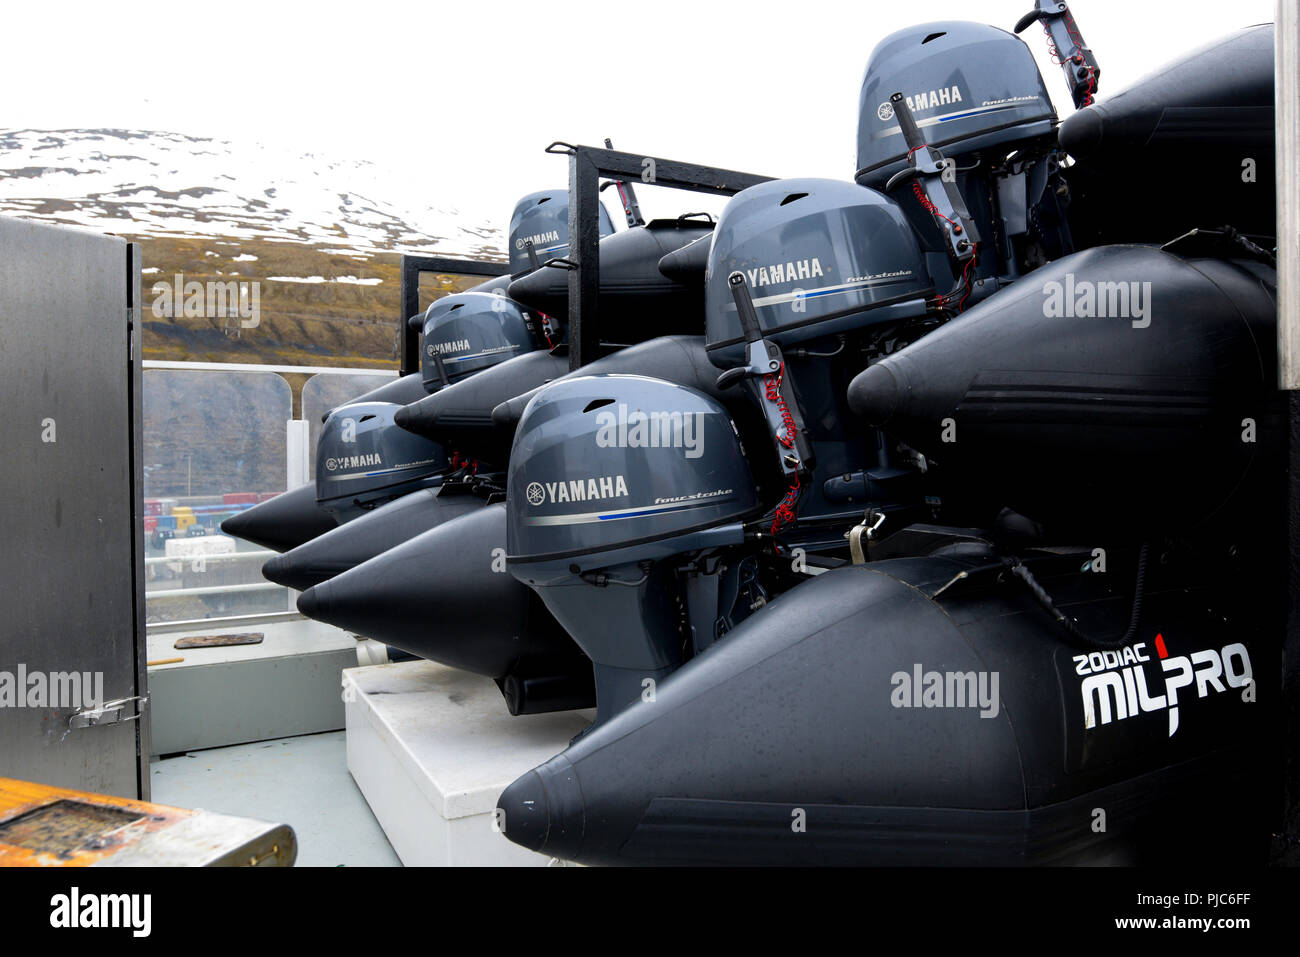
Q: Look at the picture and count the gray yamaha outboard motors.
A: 6